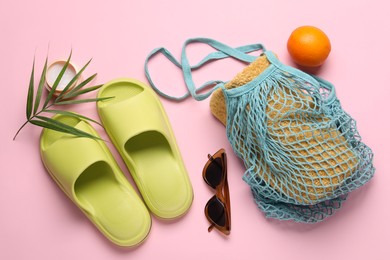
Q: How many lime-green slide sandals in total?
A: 2